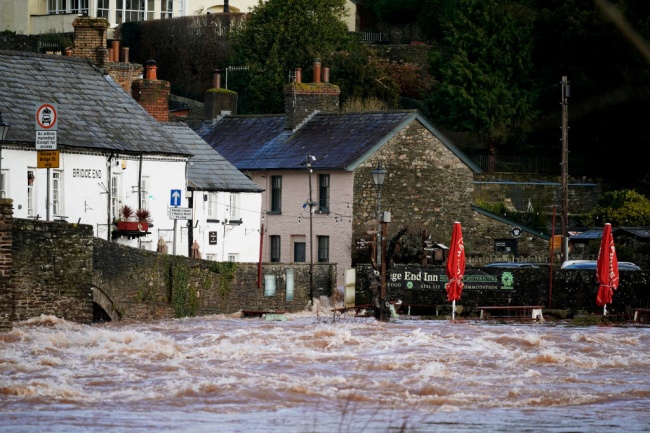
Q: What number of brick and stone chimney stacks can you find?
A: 5